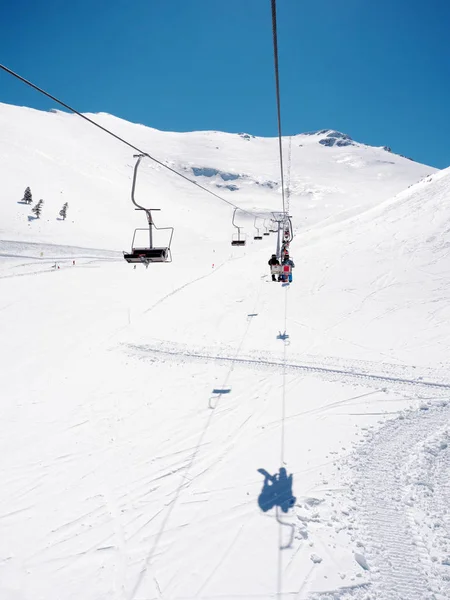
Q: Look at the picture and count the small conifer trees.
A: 3